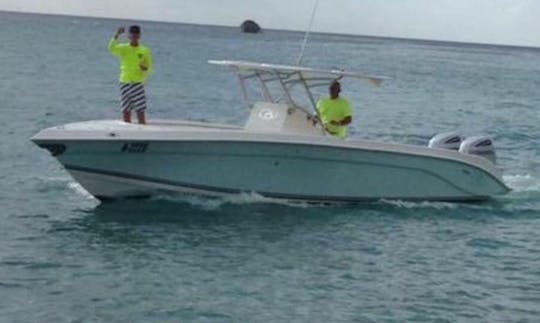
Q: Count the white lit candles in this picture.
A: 0